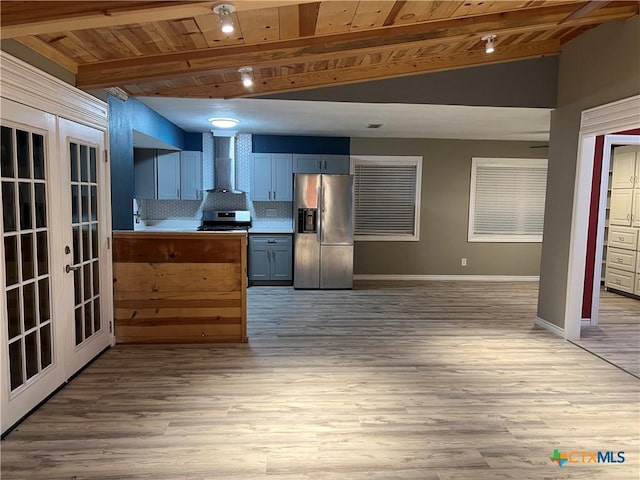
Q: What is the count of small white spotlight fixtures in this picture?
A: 3